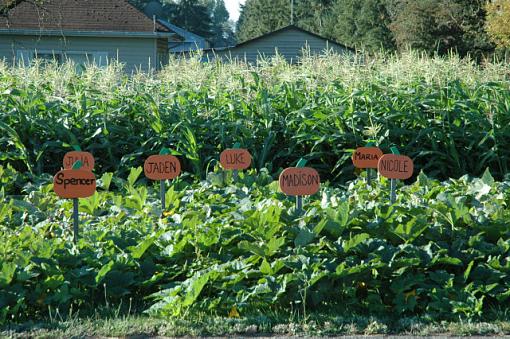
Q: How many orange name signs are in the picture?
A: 7